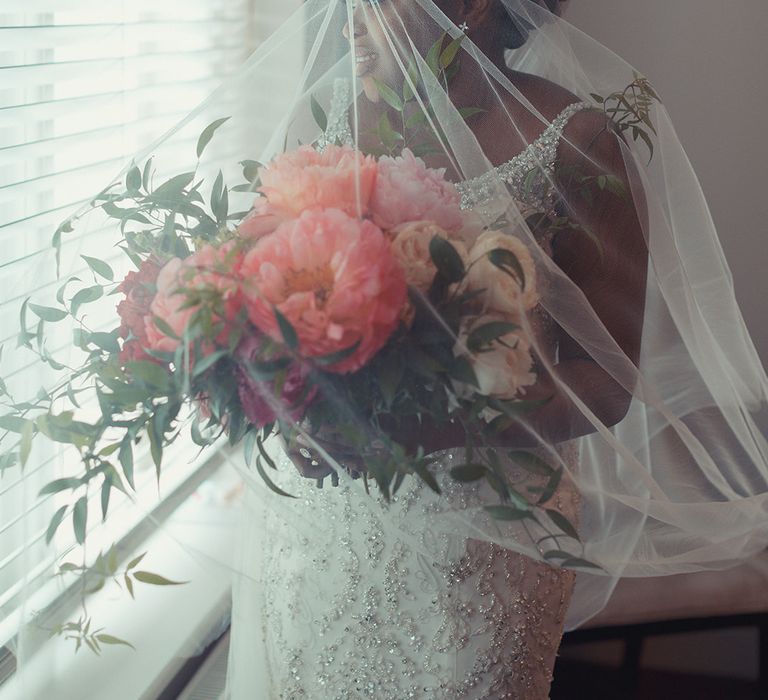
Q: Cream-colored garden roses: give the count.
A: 3